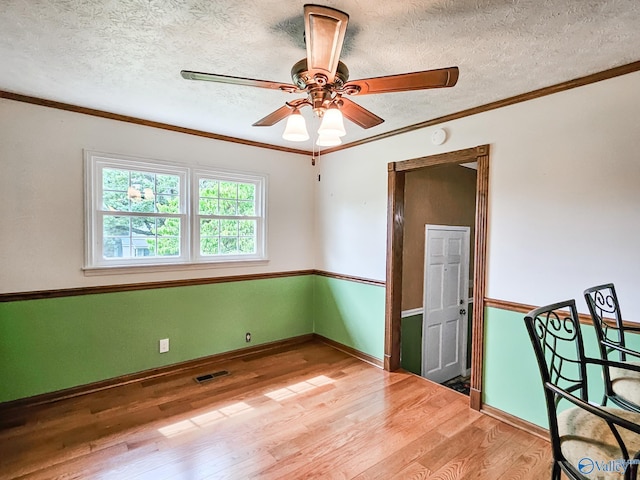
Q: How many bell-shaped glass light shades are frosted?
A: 3